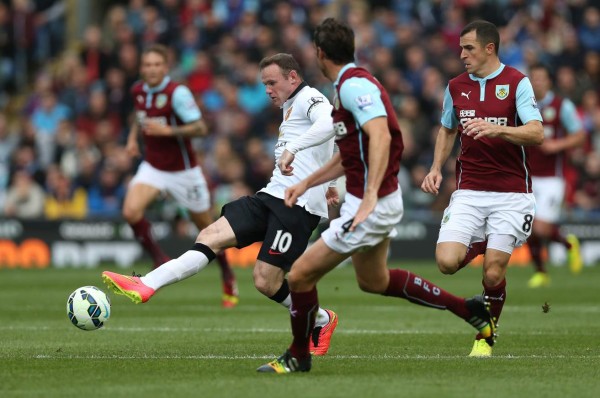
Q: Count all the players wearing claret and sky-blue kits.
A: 4